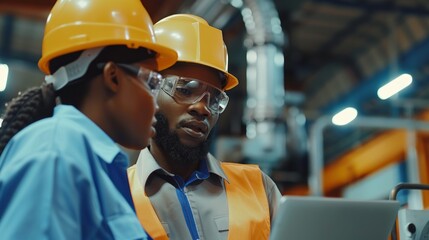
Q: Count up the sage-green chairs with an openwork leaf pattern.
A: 0